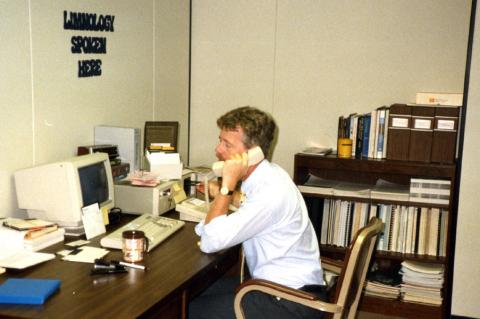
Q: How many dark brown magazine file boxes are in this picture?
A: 3